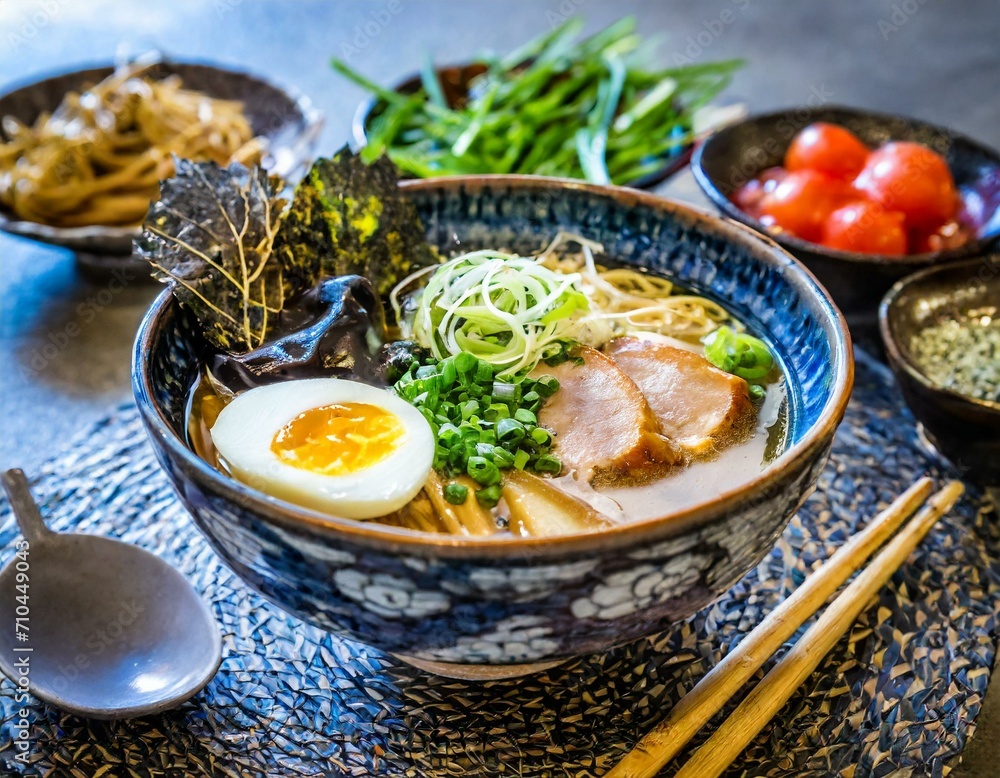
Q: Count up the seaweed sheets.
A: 2